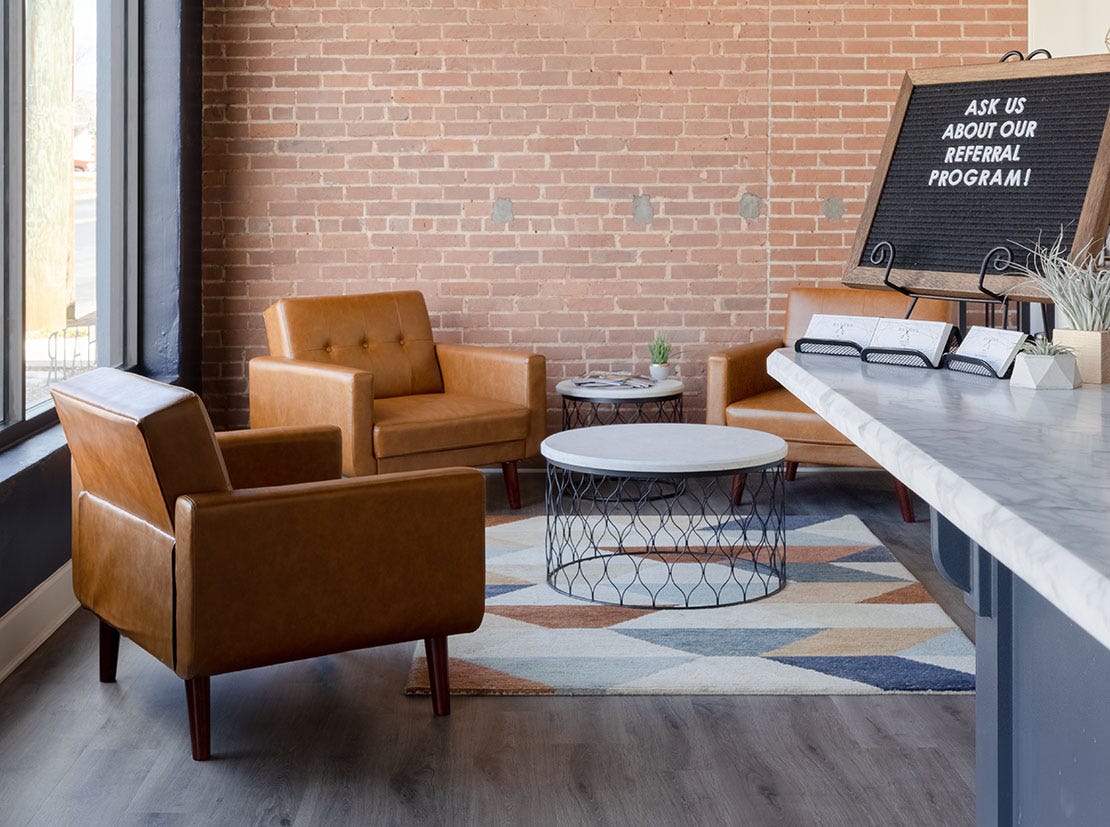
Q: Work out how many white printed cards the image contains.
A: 3